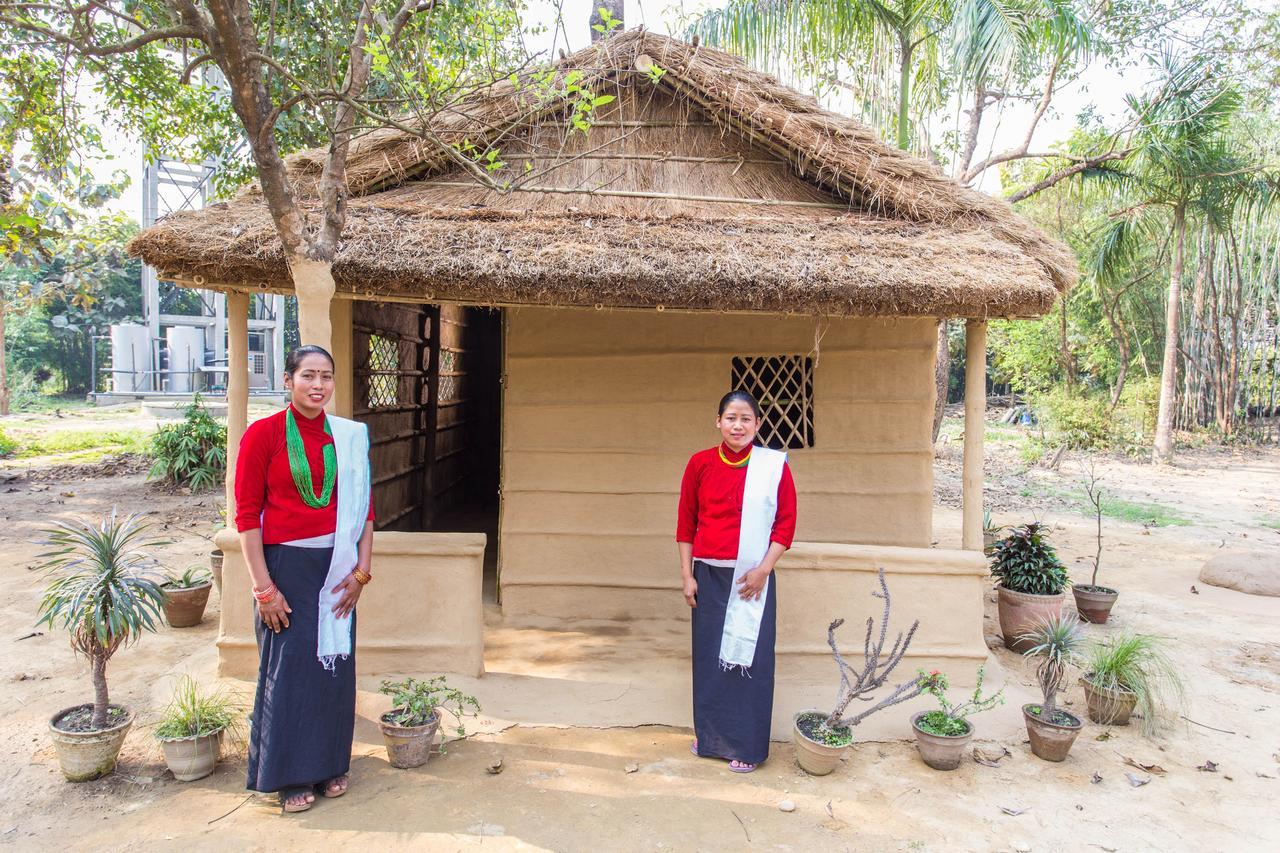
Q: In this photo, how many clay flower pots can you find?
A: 12